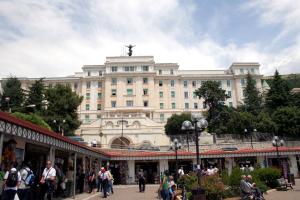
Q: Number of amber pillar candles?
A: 0